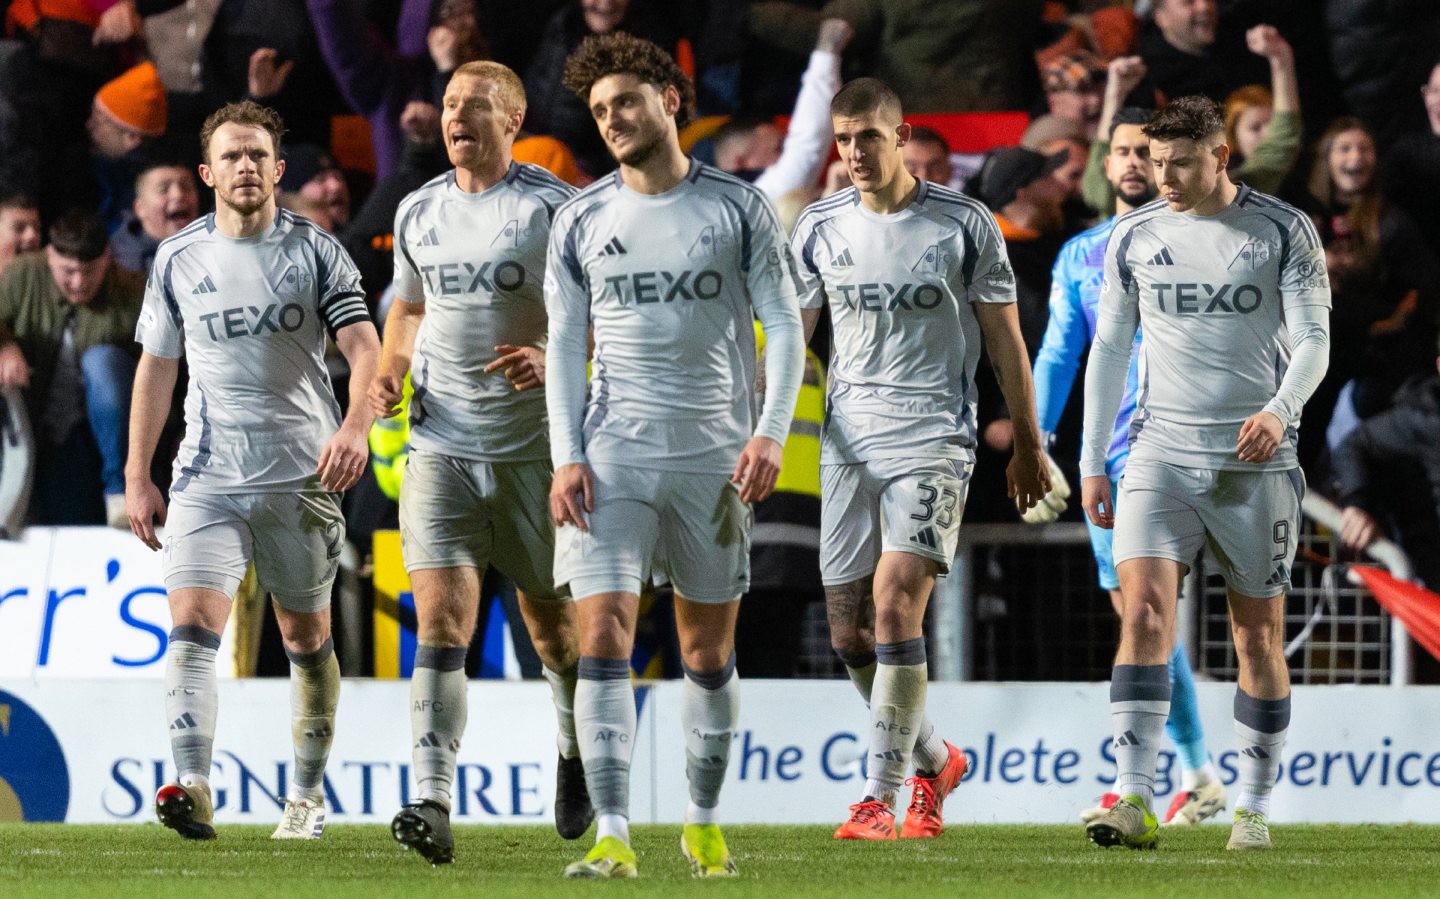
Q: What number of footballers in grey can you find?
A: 5